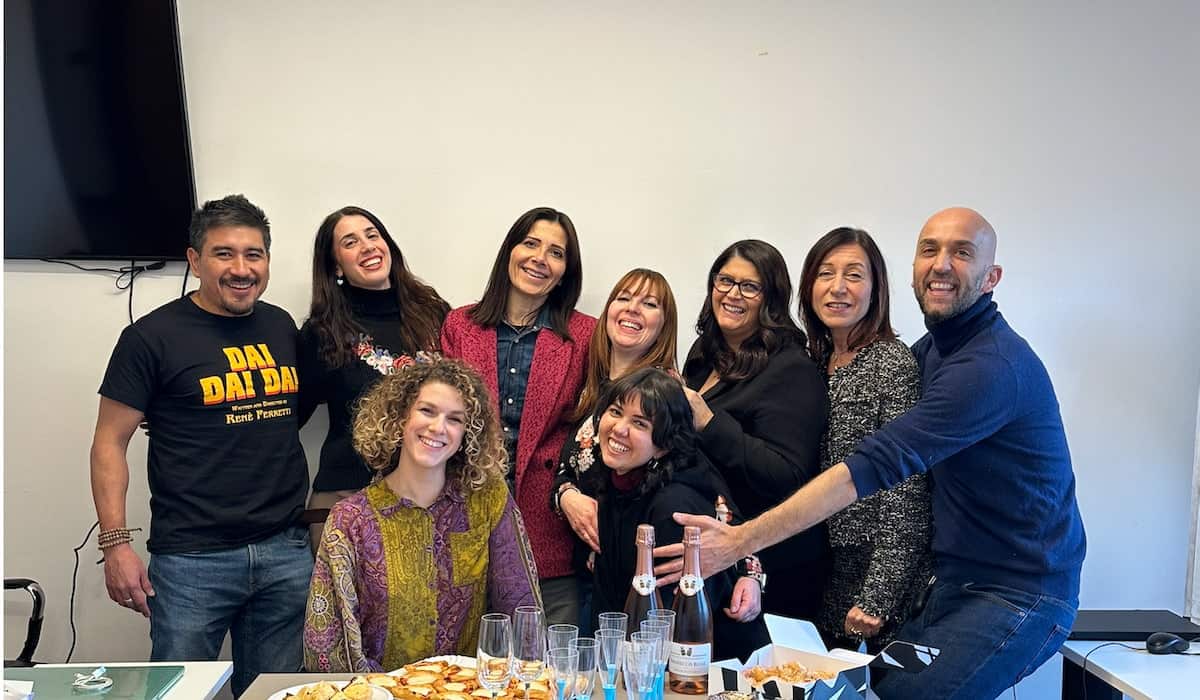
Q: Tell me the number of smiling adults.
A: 9